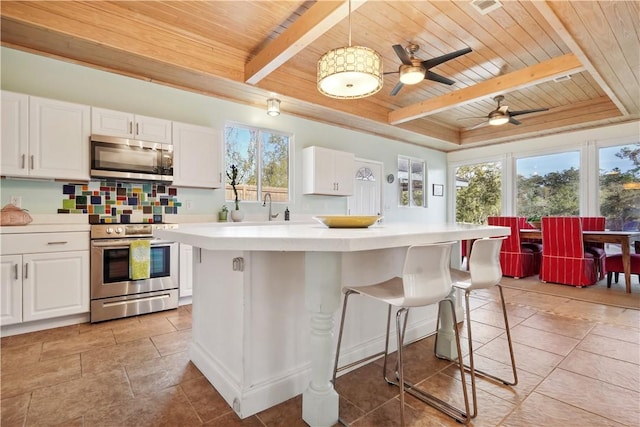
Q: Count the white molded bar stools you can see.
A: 2